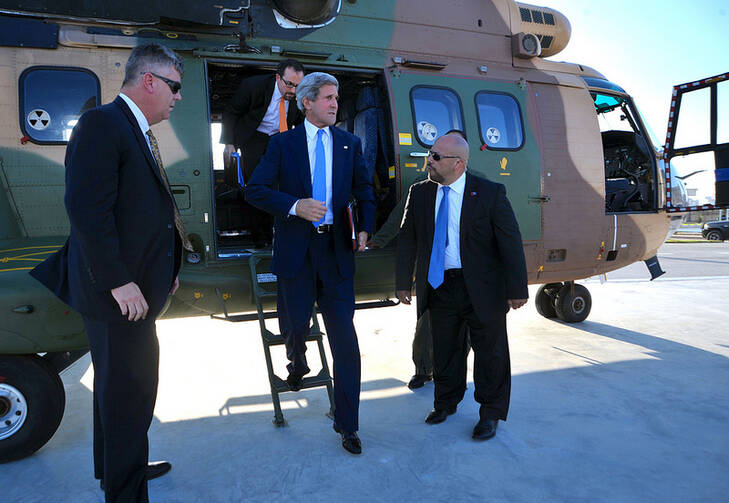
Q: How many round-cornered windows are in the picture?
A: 3